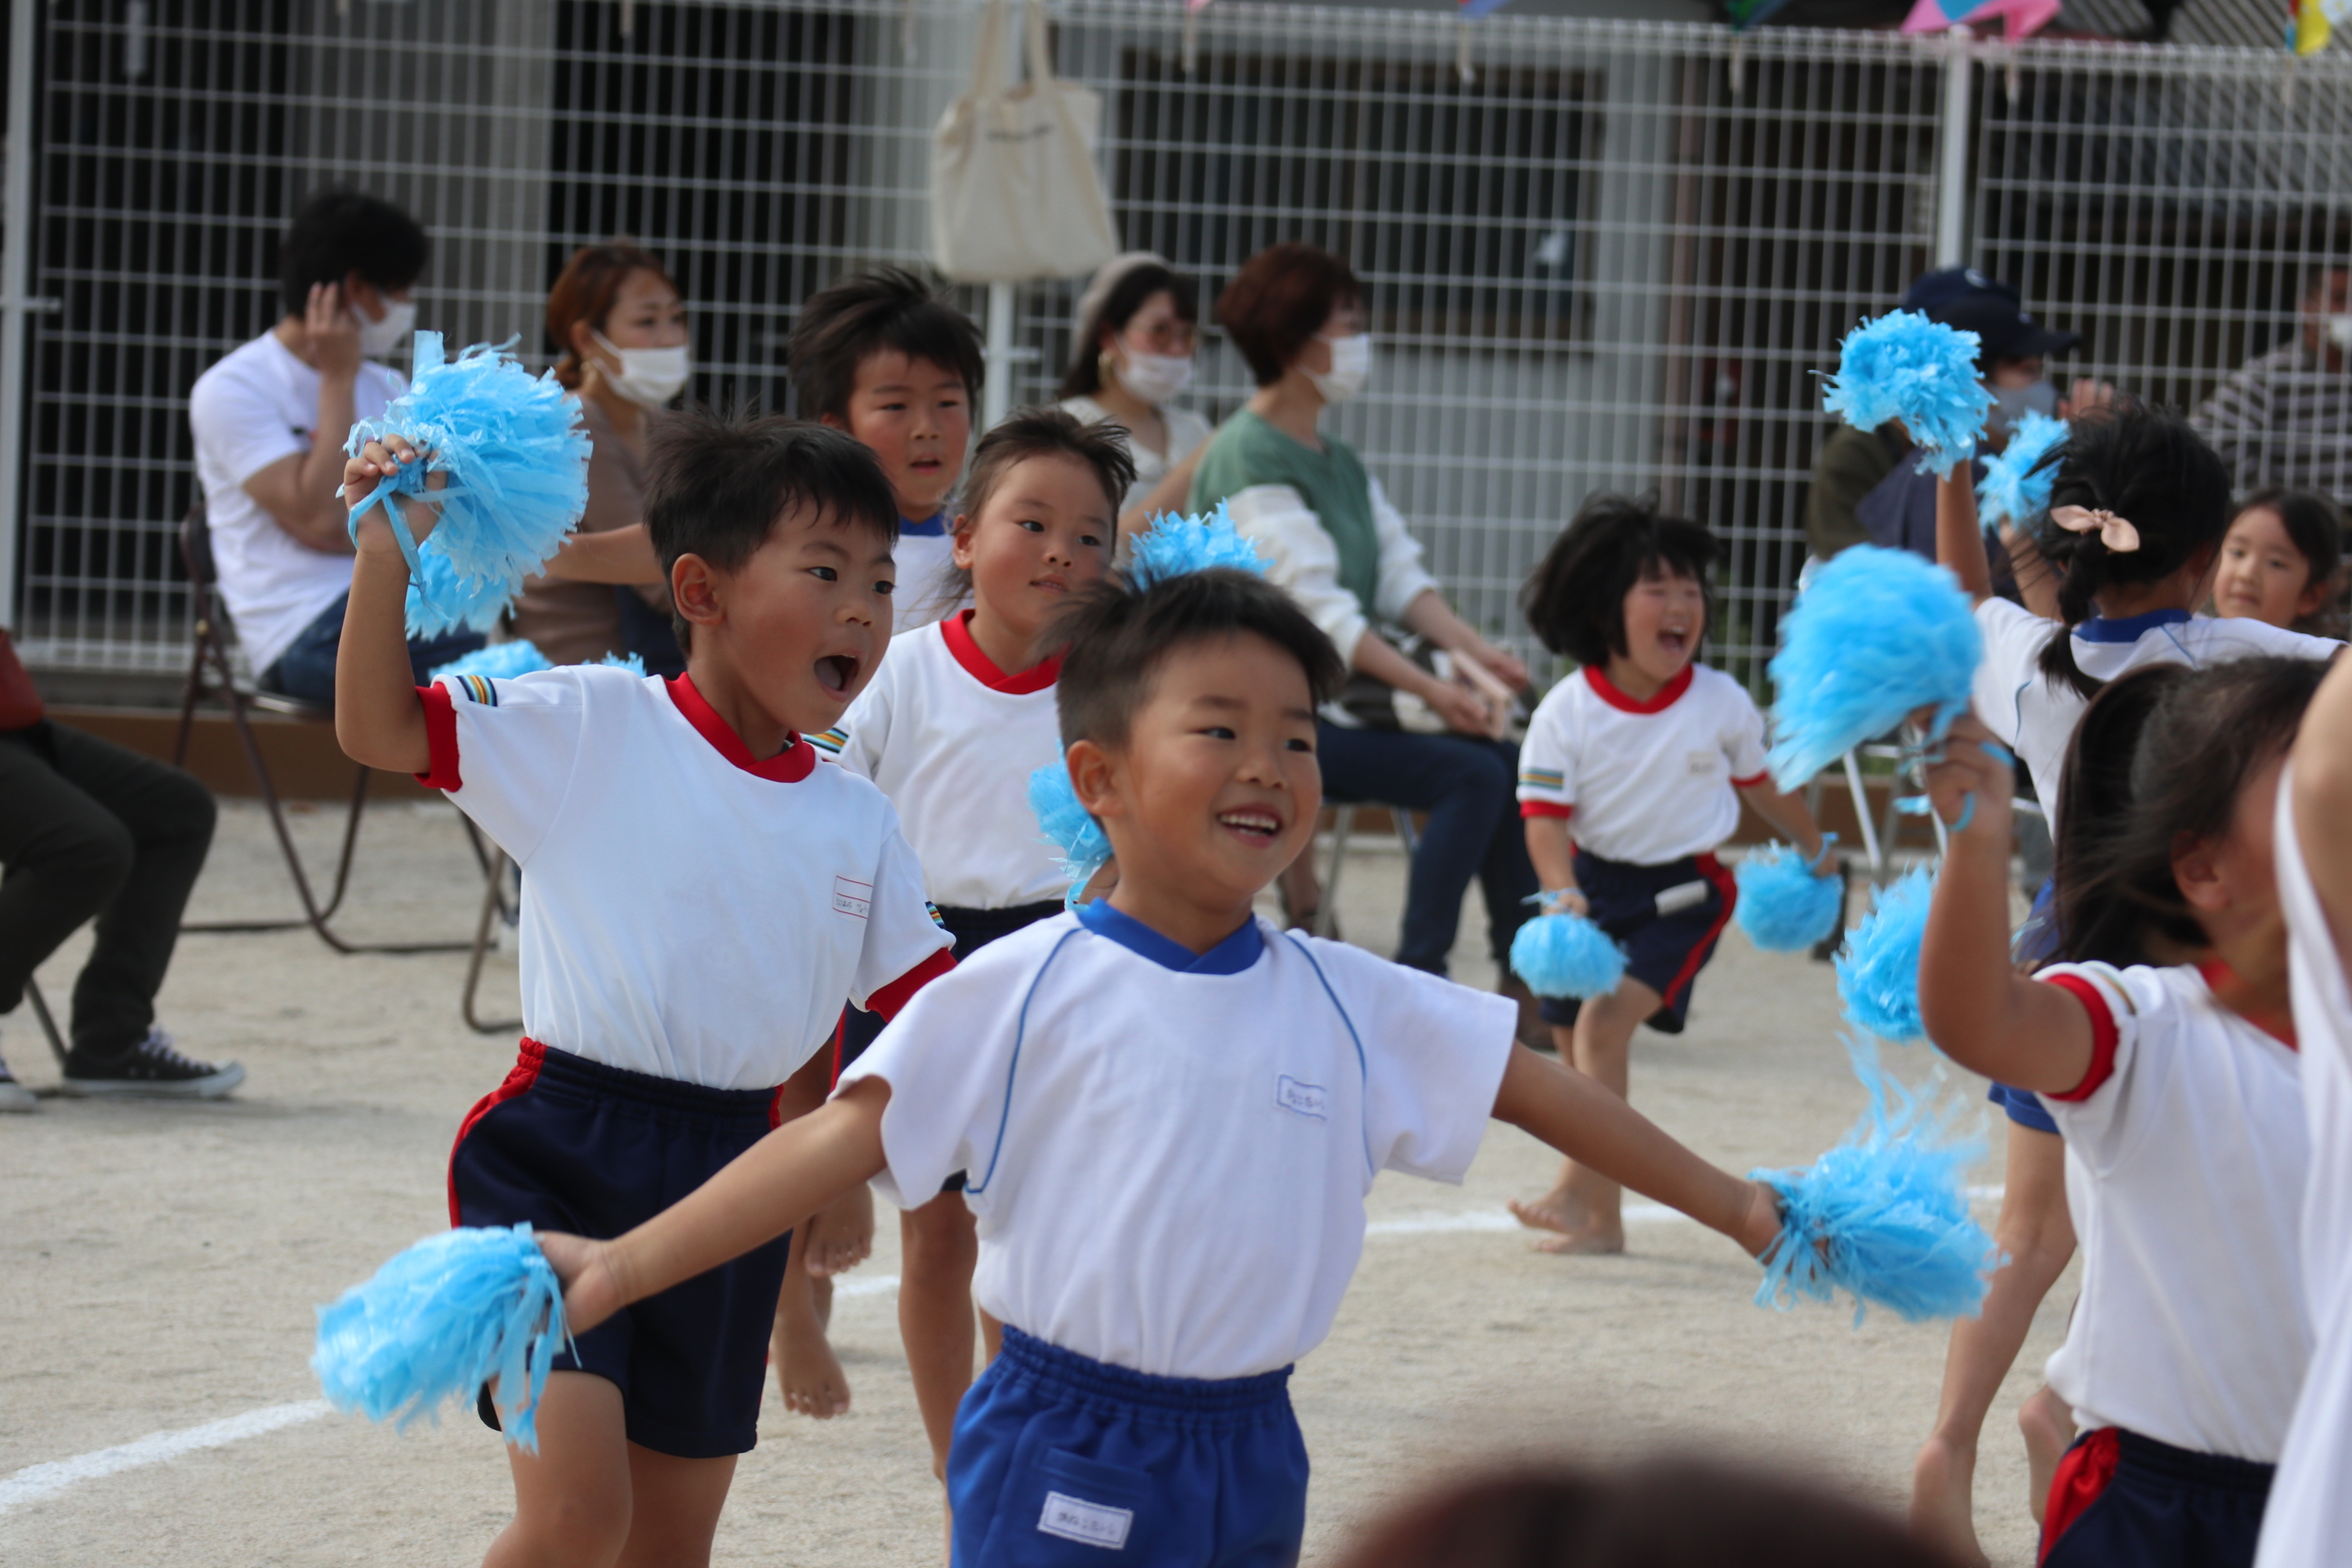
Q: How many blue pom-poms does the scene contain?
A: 14